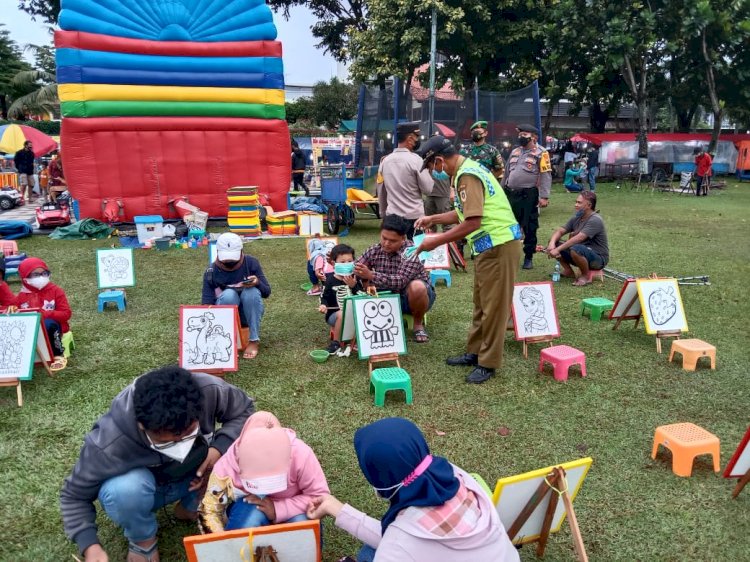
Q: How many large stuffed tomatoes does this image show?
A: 0